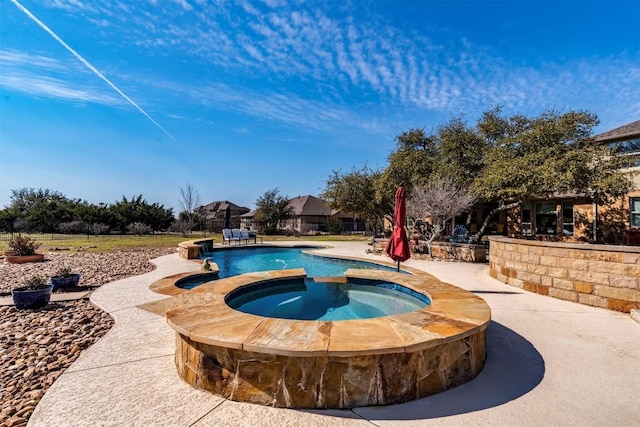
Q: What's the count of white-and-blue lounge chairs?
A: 3